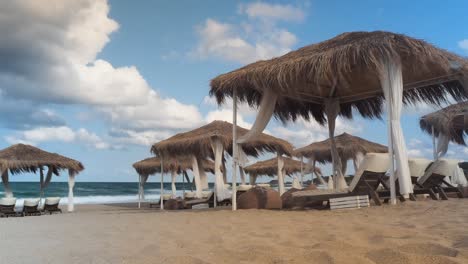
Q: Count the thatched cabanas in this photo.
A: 7